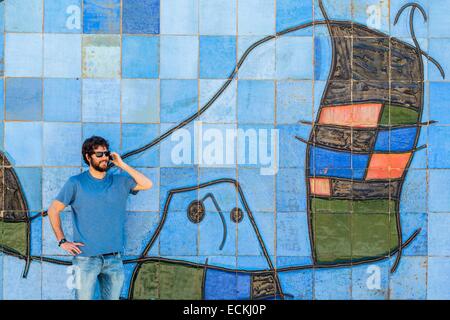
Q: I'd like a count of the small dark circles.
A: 2